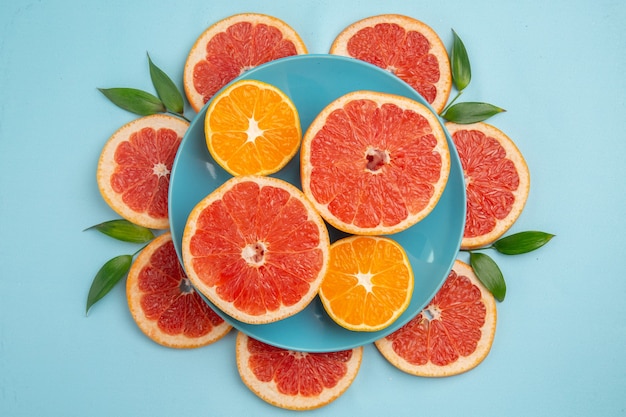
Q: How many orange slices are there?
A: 2